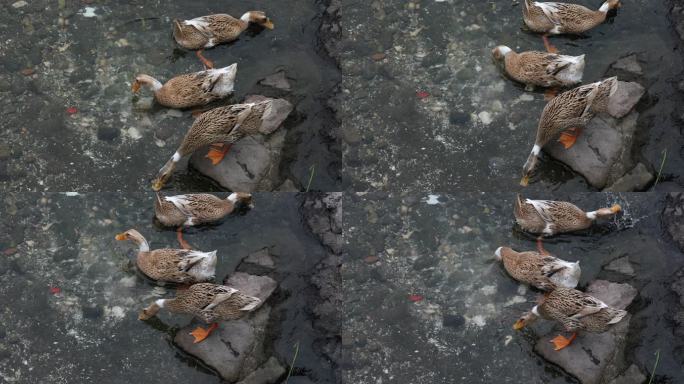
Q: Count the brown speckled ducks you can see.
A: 12